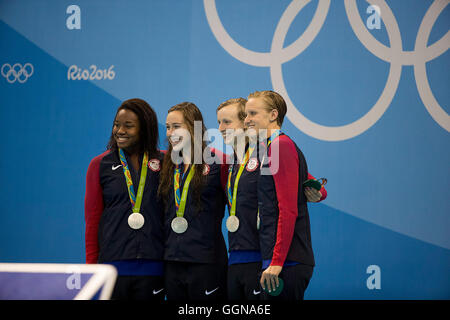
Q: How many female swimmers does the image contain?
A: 4